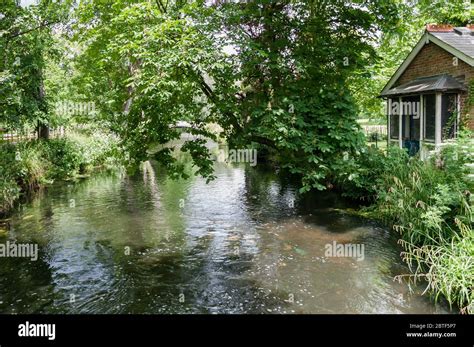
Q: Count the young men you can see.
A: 0